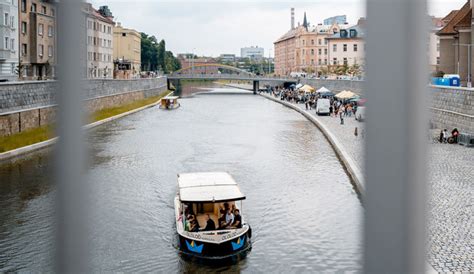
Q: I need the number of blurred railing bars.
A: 2